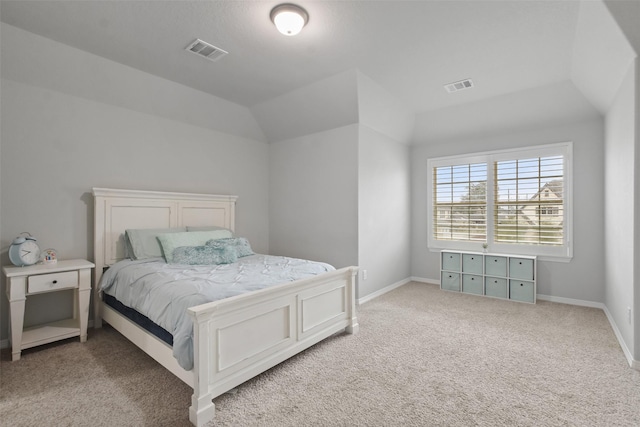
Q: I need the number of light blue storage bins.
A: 8